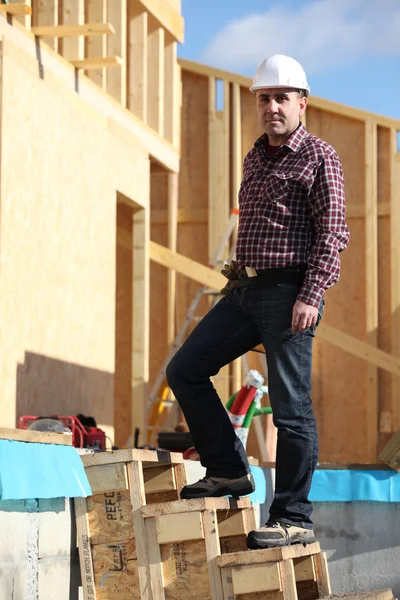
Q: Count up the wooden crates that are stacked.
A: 3